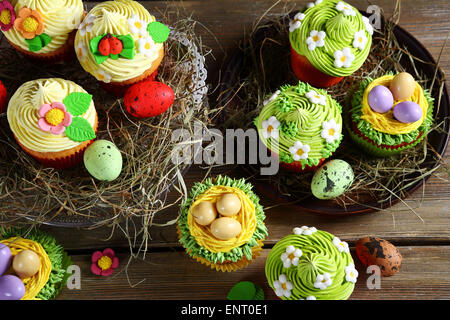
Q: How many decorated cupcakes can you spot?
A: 9